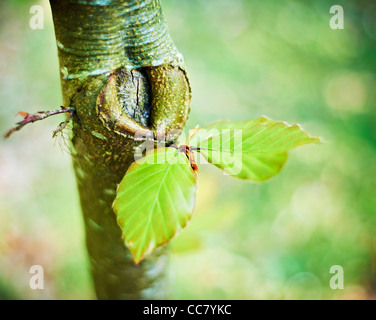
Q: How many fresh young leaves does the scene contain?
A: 2